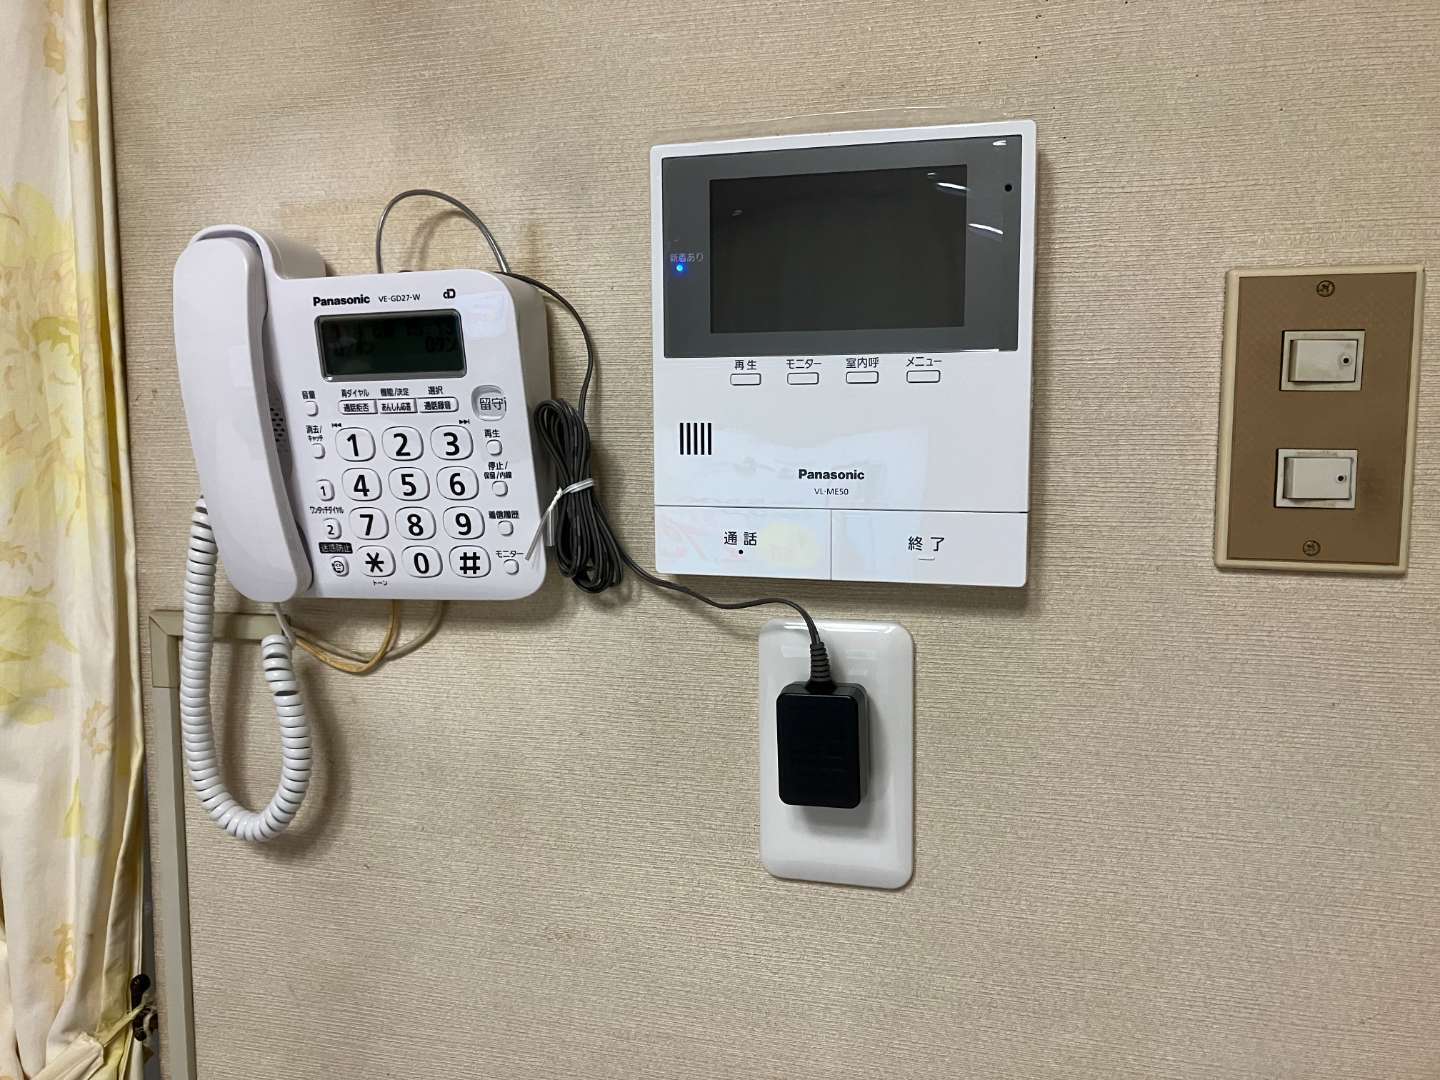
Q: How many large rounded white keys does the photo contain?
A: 12